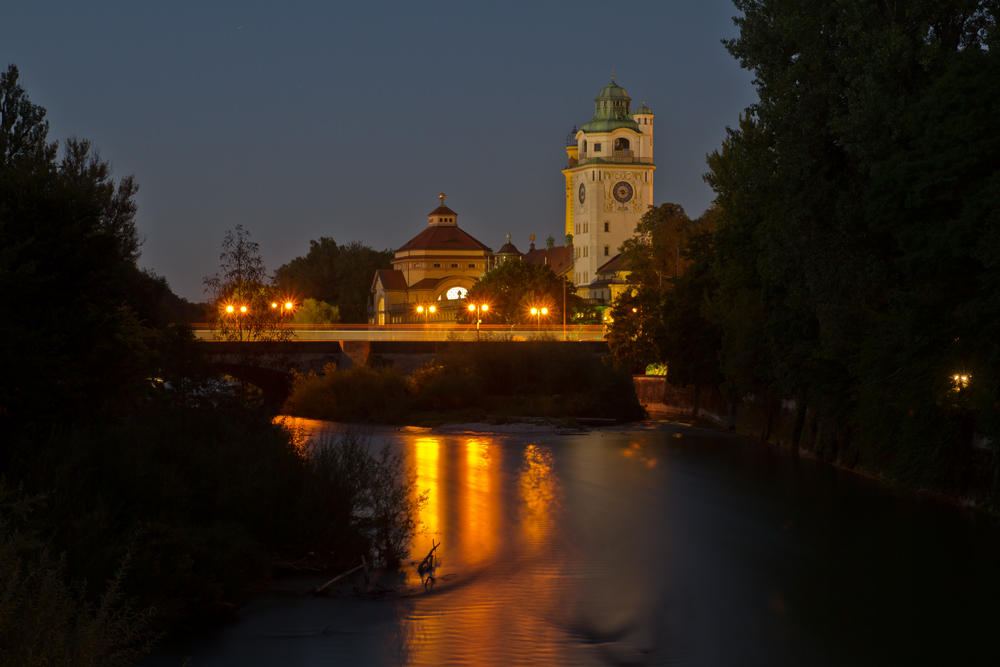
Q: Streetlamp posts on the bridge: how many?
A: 5